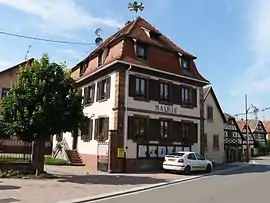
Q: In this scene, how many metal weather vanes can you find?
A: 1